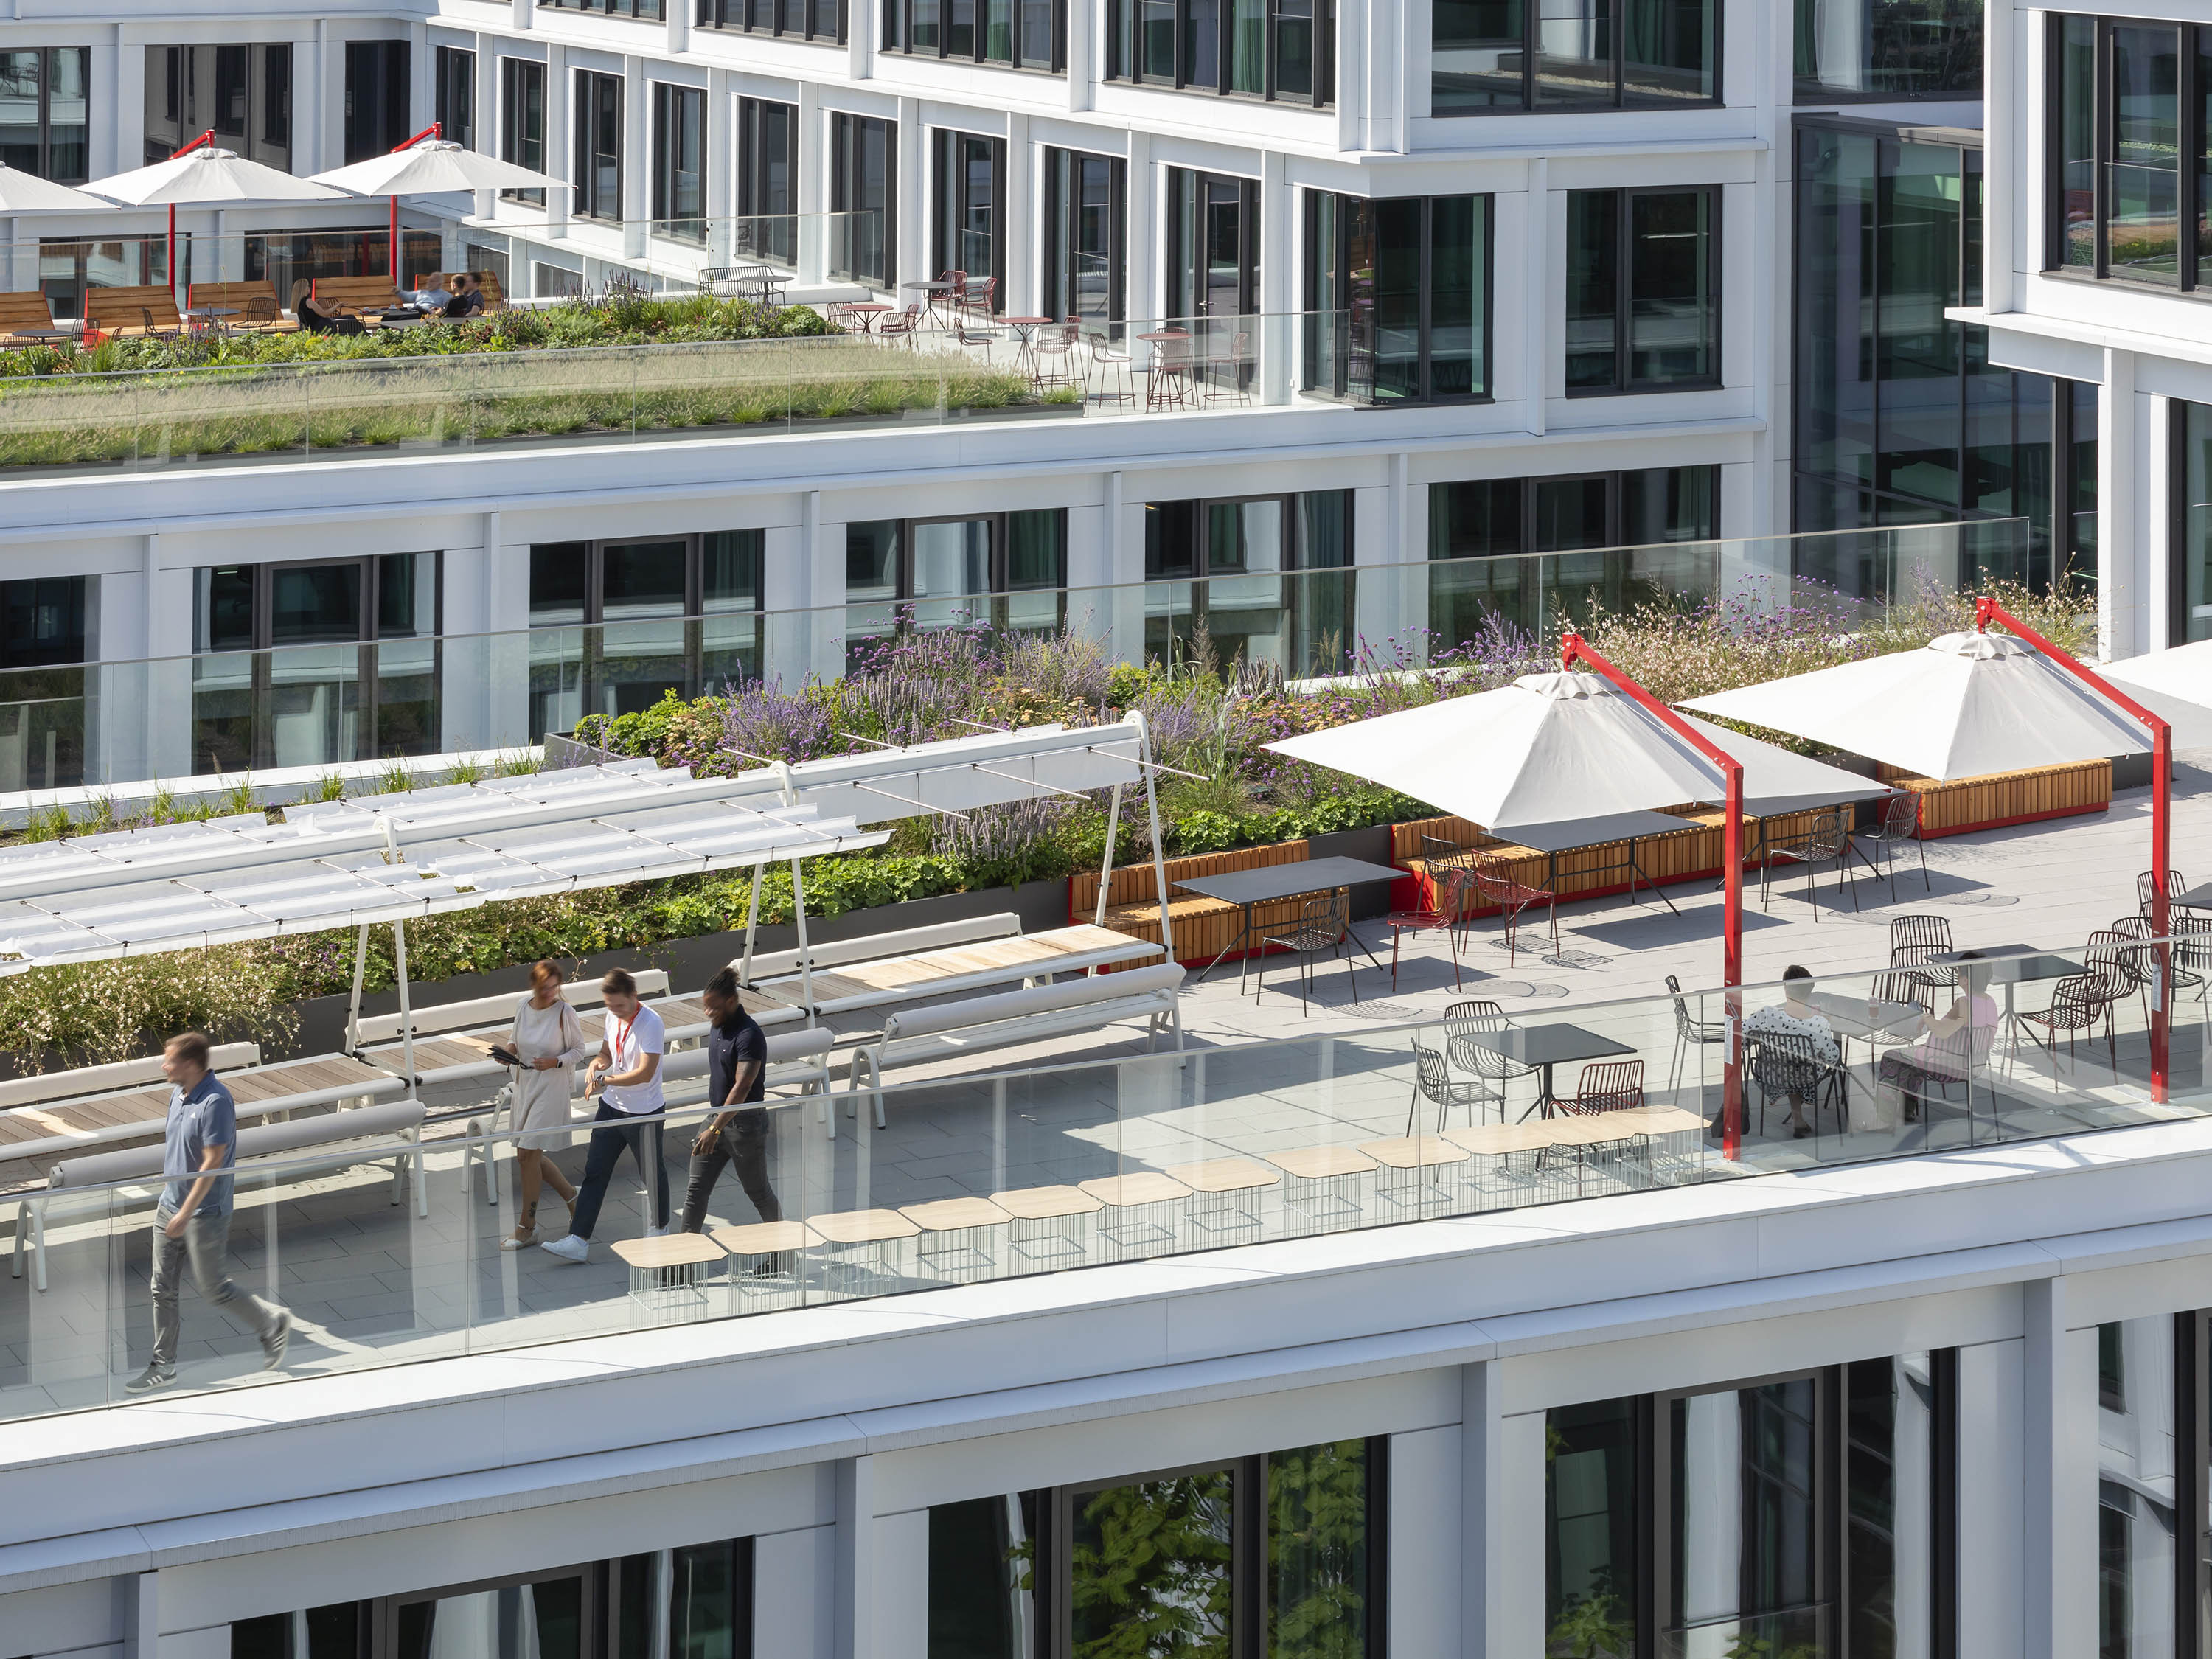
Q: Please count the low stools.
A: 12